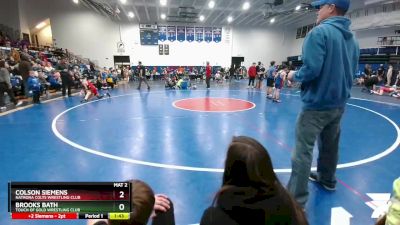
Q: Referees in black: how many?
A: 1